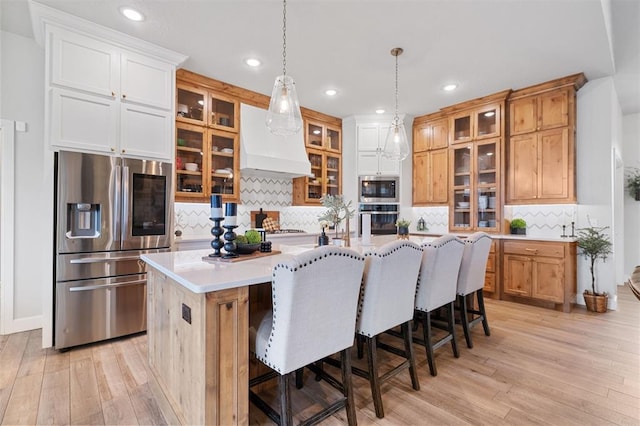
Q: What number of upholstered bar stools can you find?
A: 4